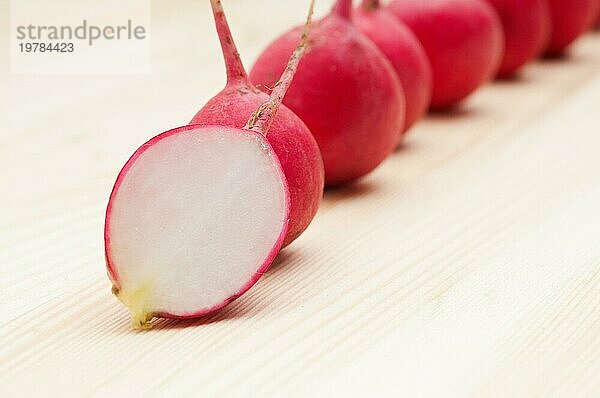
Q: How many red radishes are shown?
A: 7